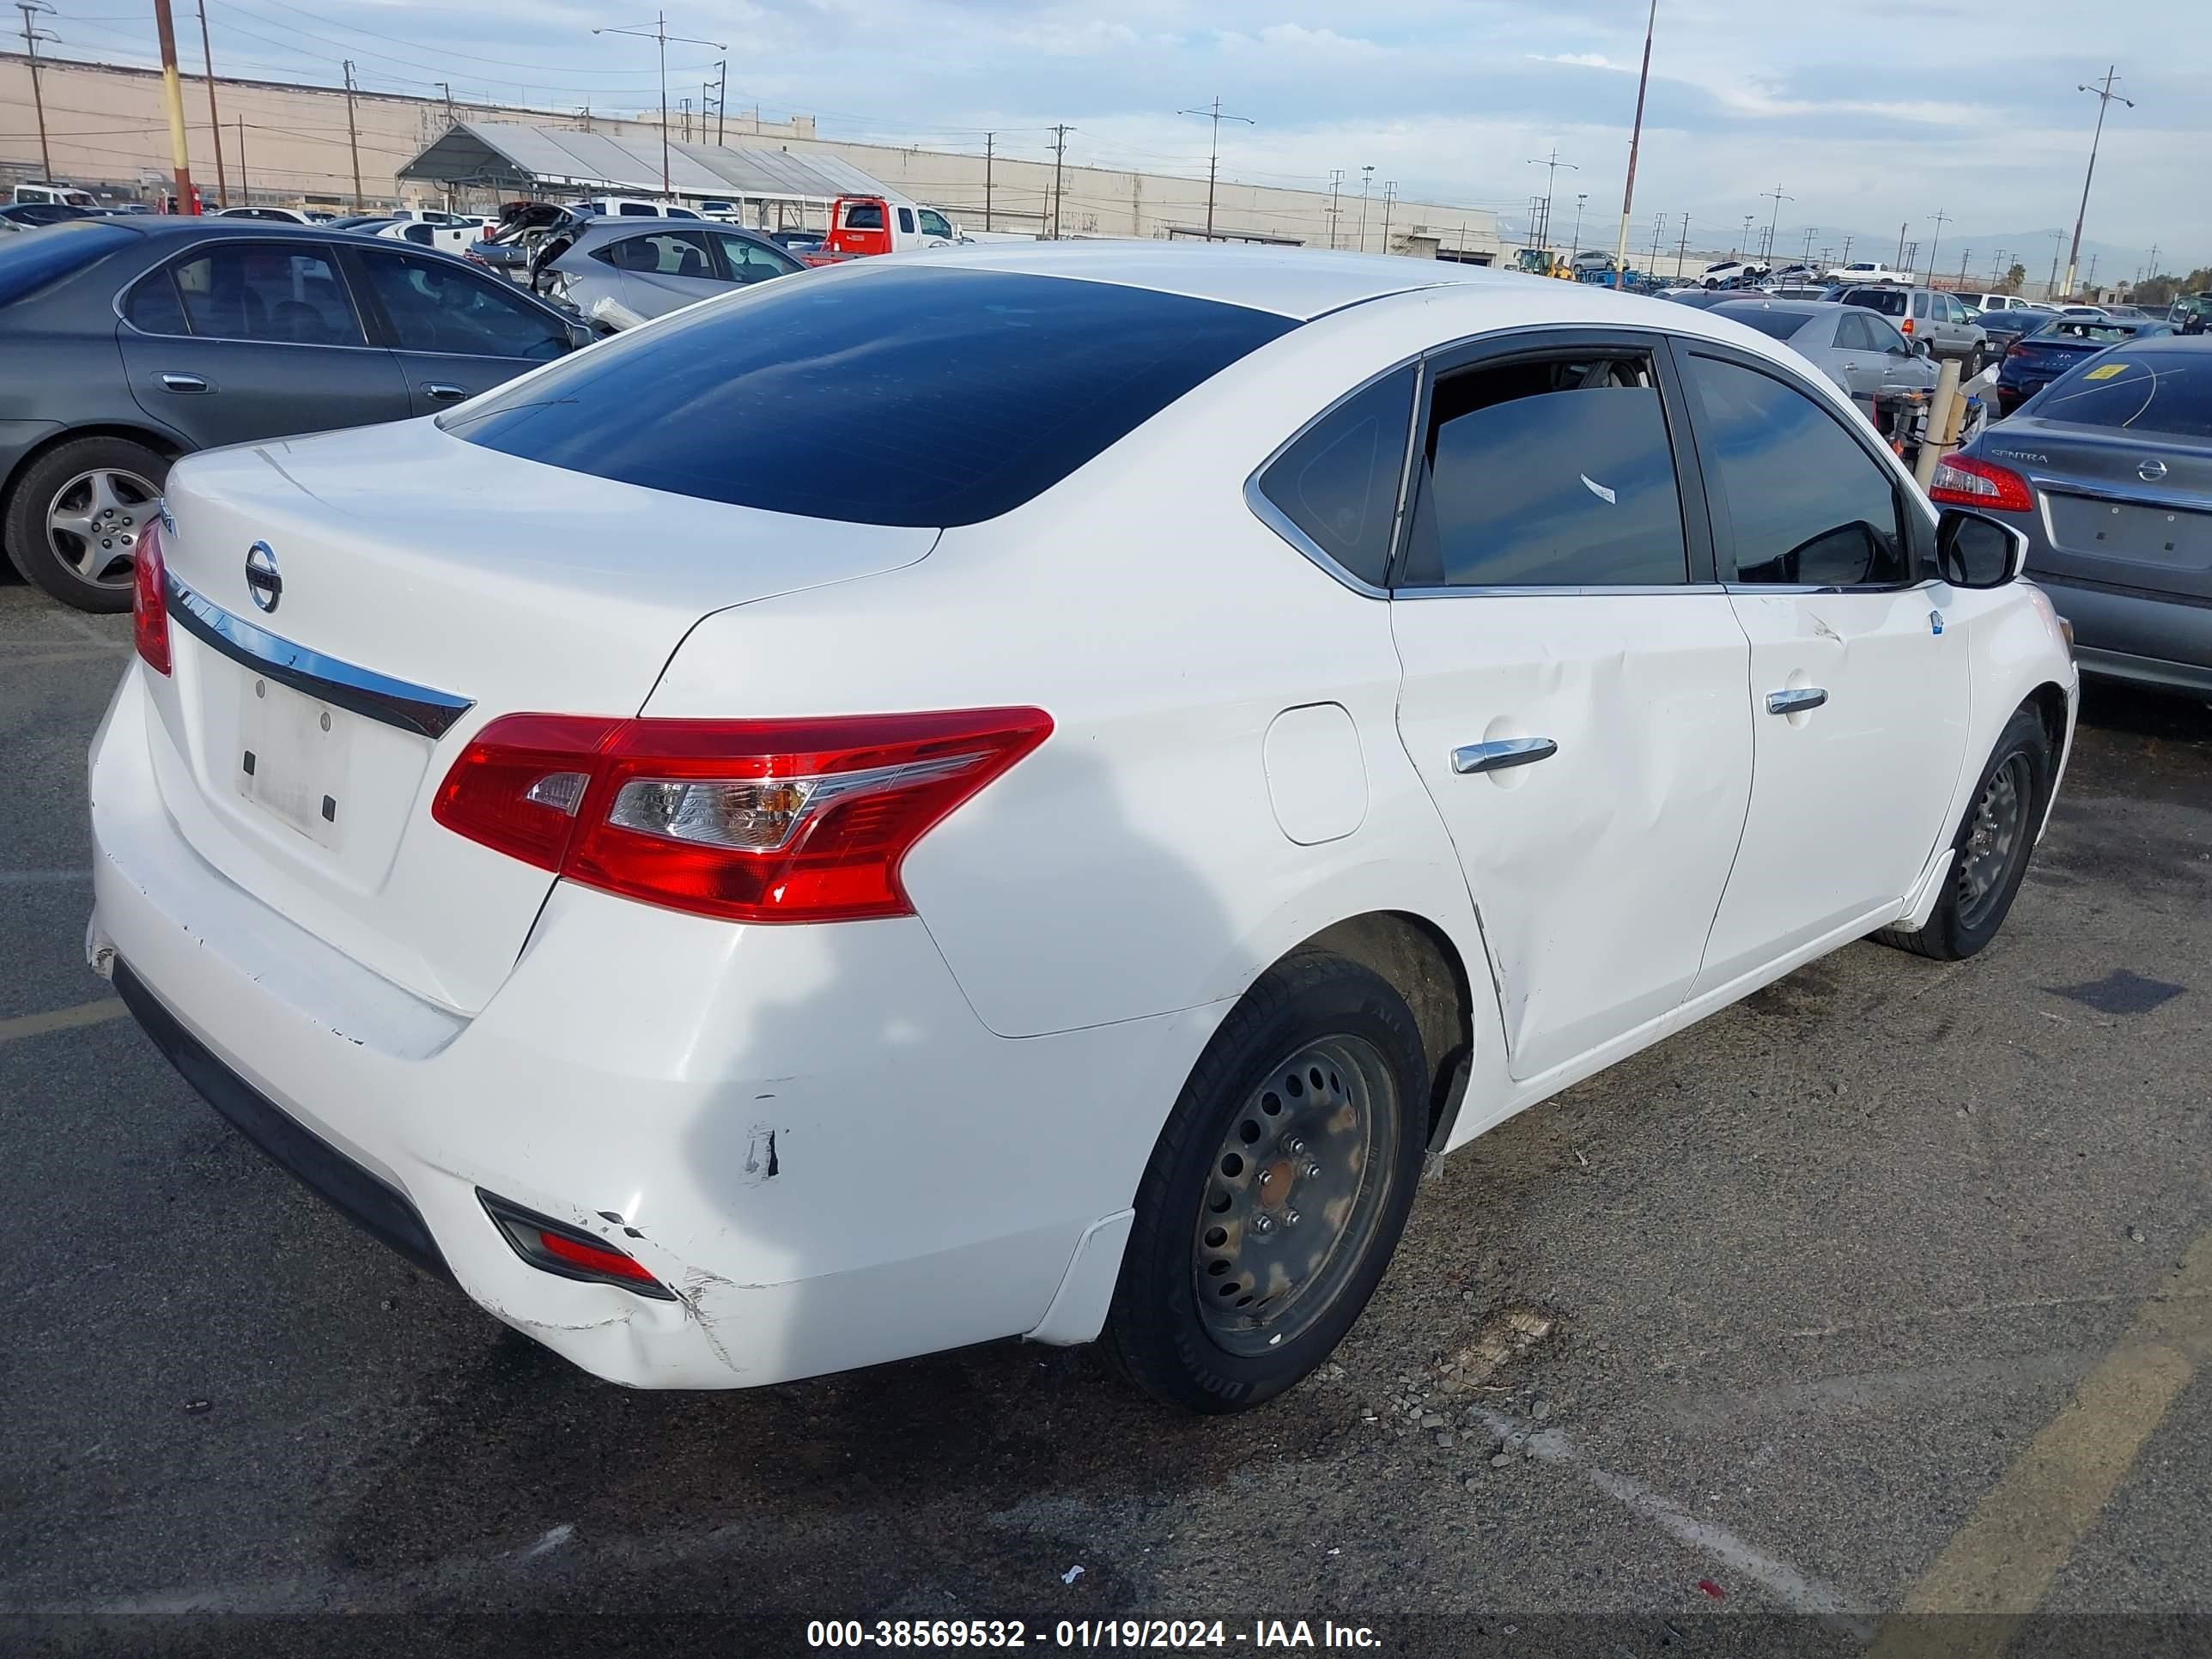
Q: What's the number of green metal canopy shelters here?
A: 0